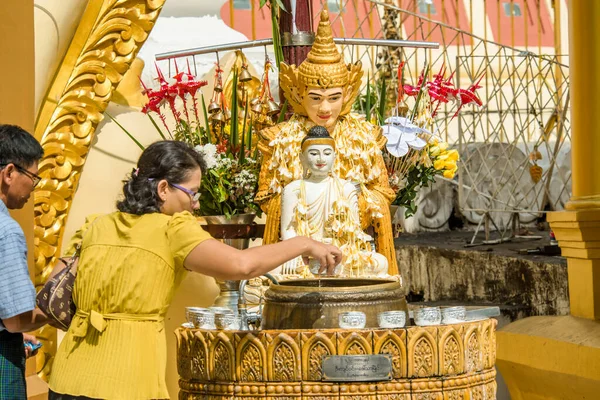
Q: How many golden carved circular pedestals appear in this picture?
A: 1